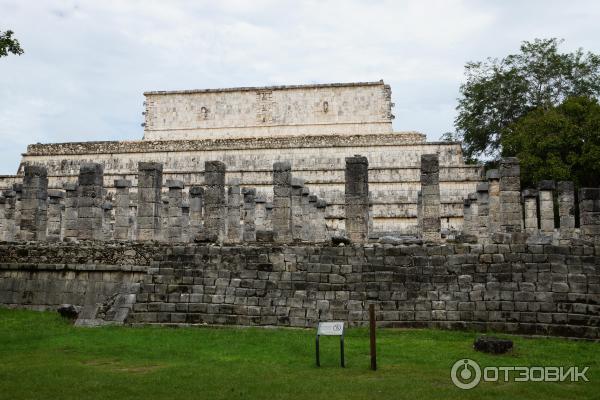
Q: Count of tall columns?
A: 8